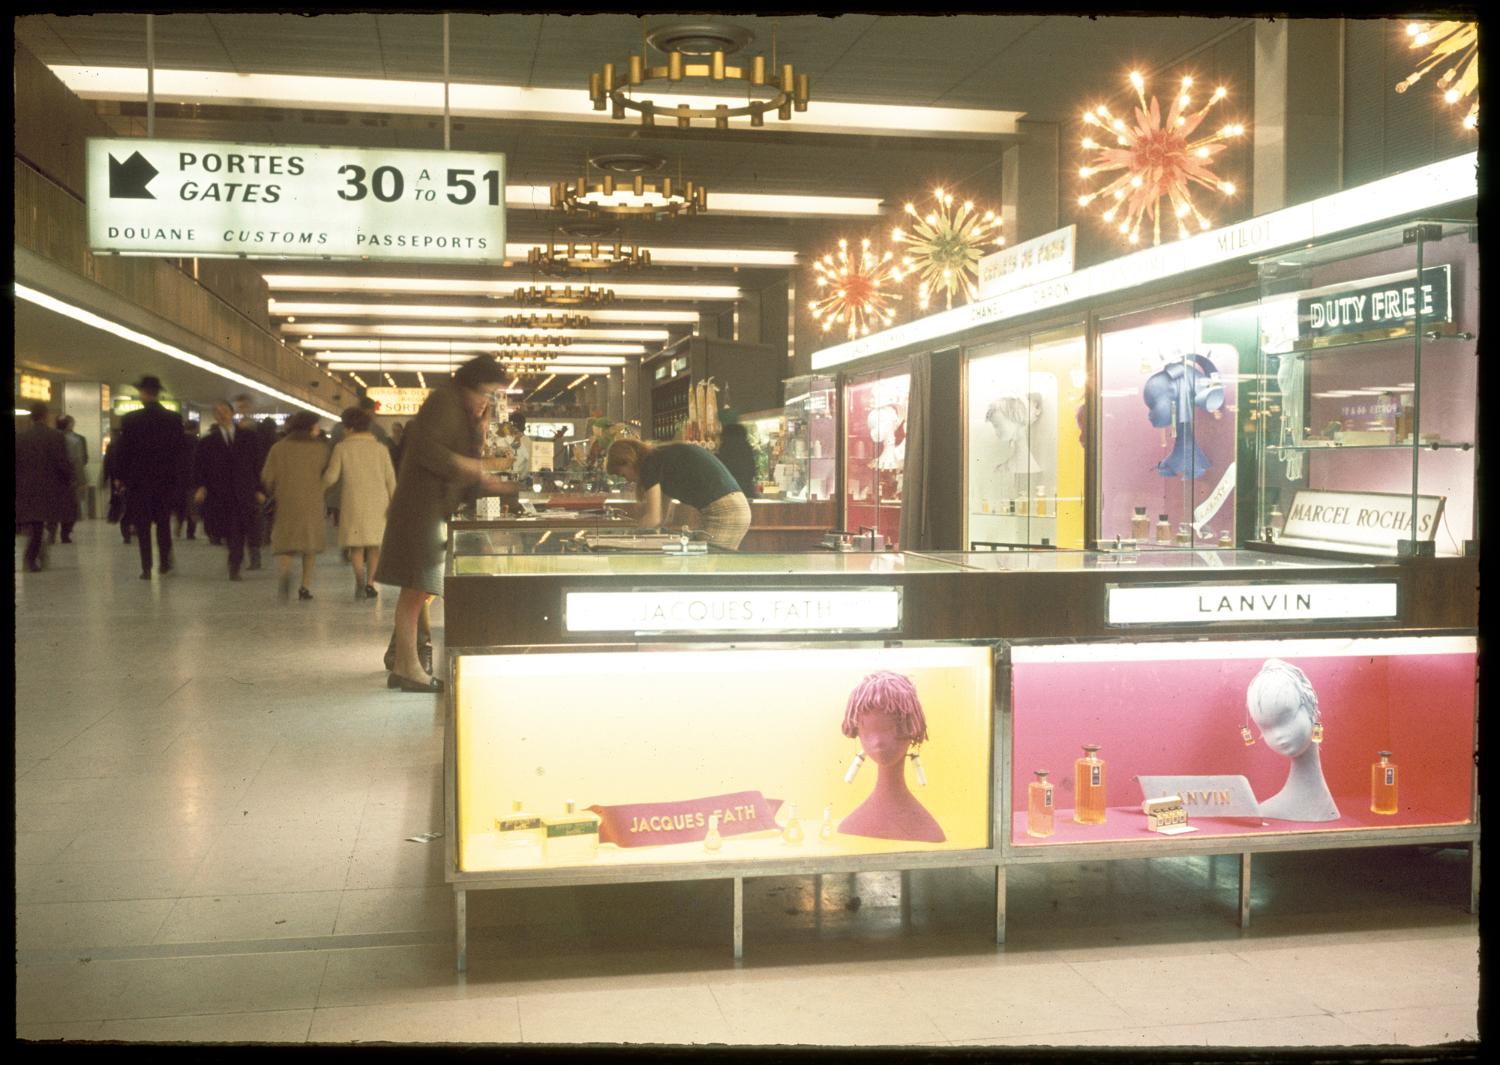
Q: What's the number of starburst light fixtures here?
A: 4